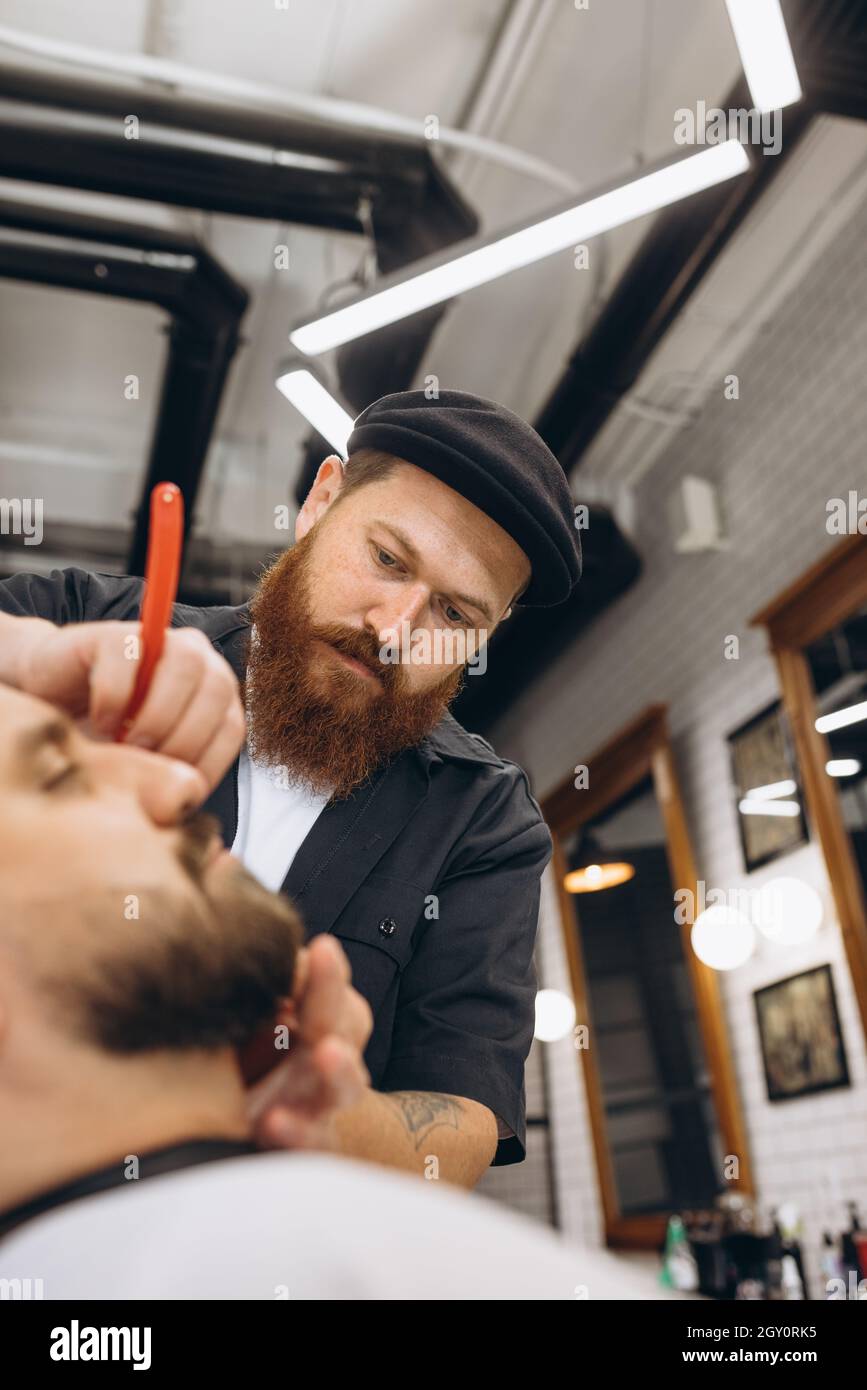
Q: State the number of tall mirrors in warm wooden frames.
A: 2